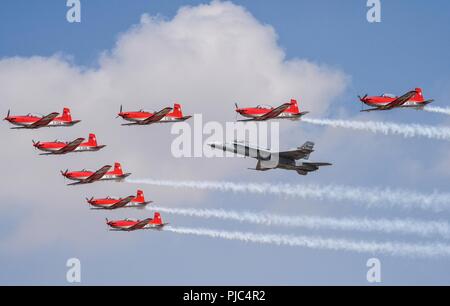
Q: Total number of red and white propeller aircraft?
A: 8